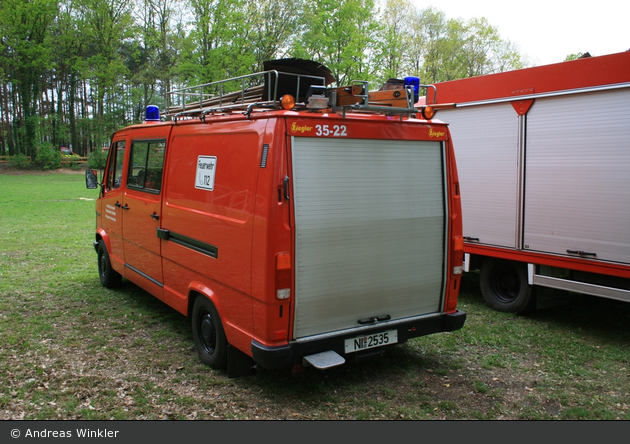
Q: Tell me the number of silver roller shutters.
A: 3